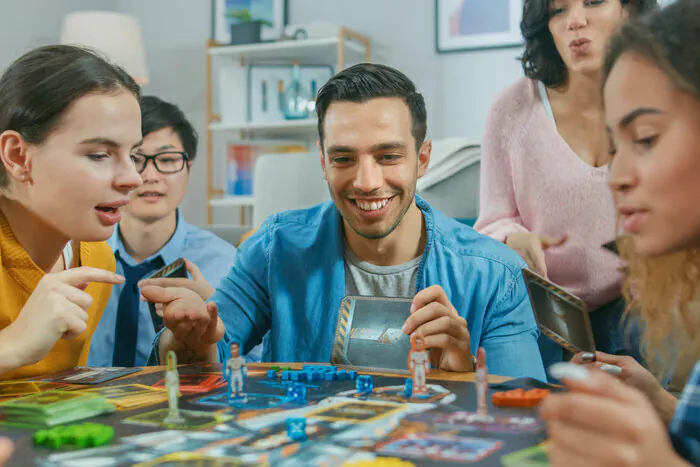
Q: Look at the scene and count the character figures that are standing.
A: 4